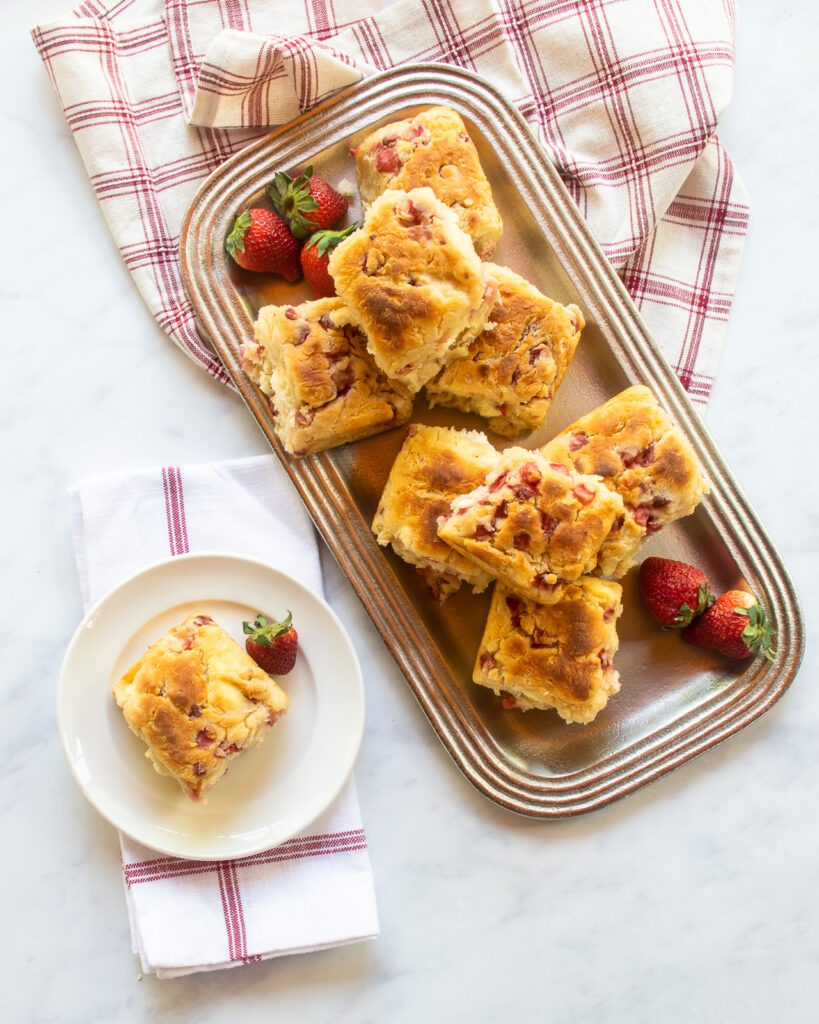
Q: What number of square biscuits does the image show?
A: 9